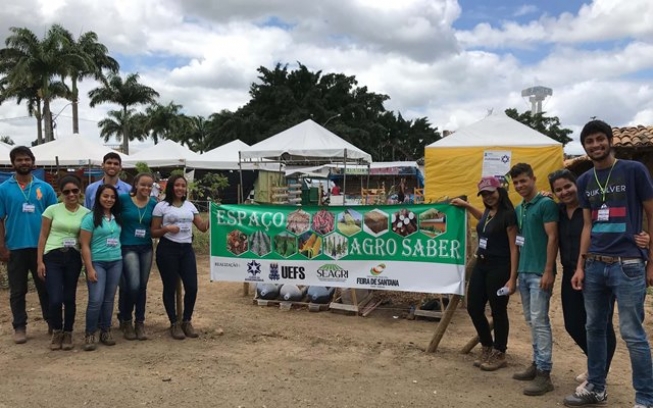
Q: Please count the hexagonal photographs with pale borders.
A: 11